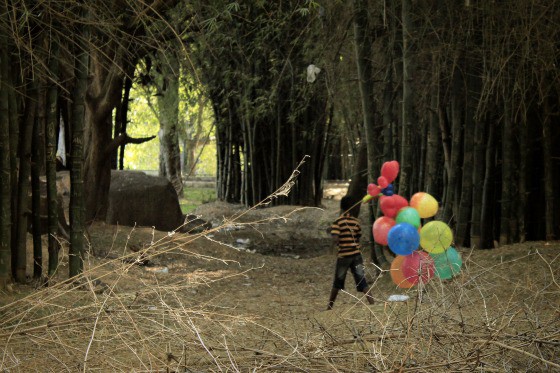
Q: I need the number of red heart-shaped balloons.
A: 2